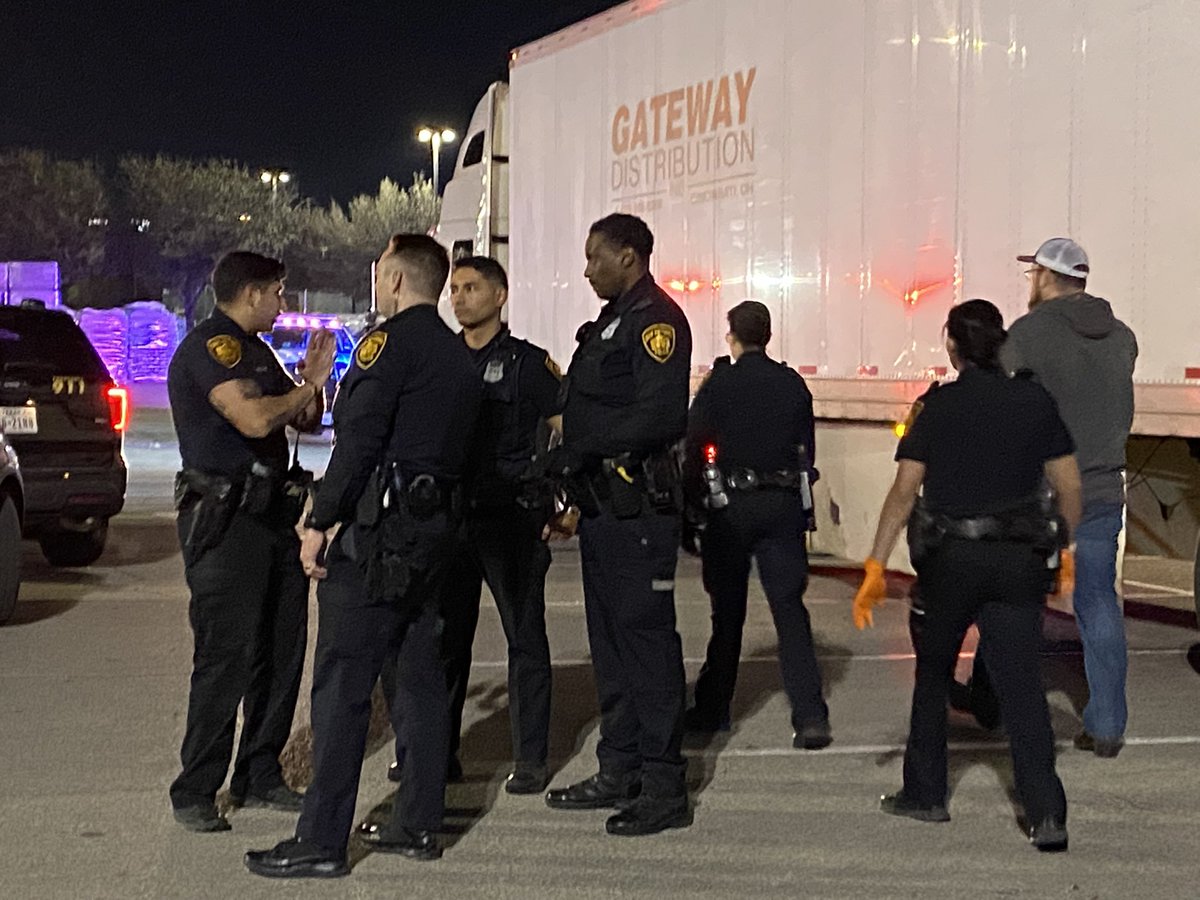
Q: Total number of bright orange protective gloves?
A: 2